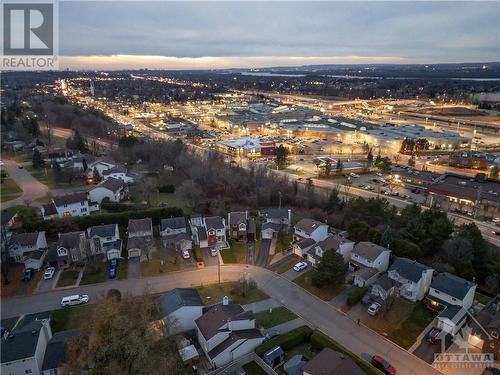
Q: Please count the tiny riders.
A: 0